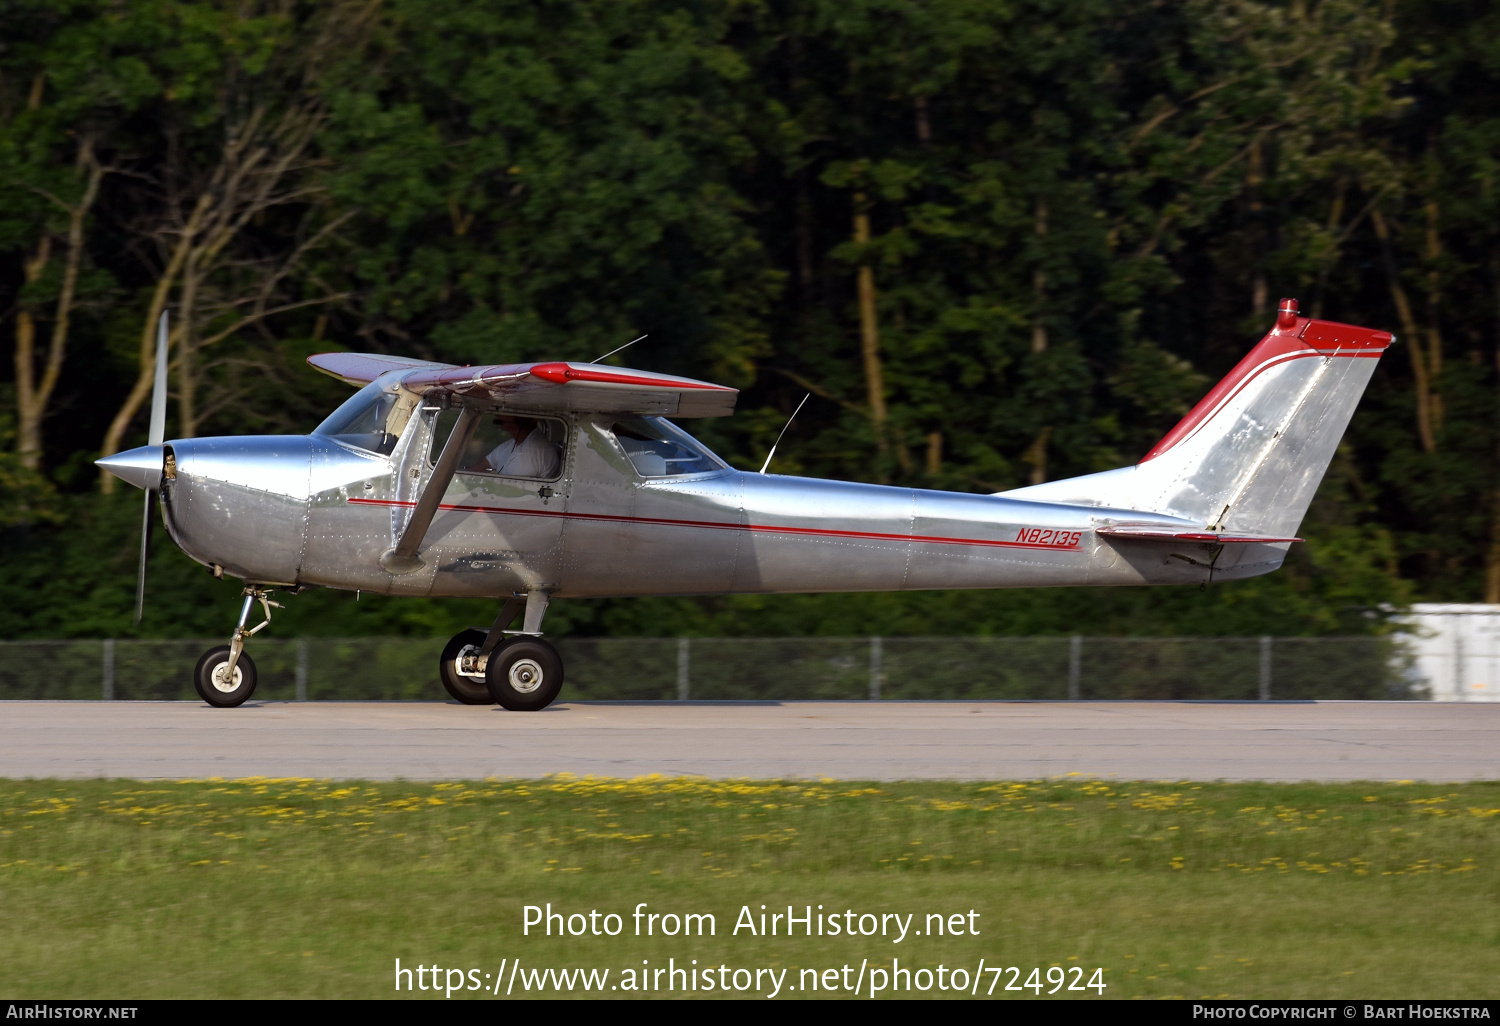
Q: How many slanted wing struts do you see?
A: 1